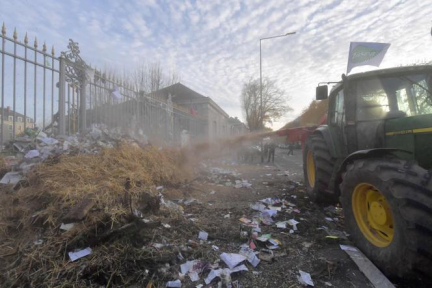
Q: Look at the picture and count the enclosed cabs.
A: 1